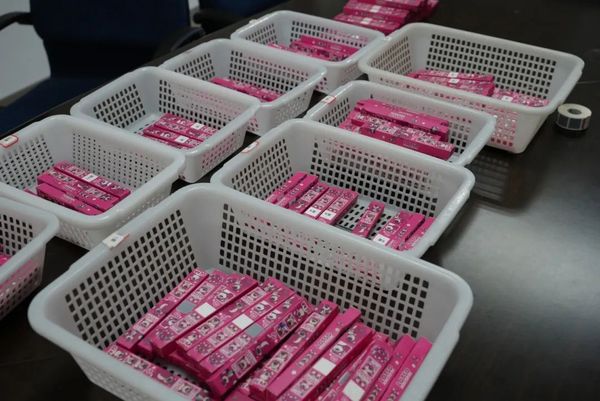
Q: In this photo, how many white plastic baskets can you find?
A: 9